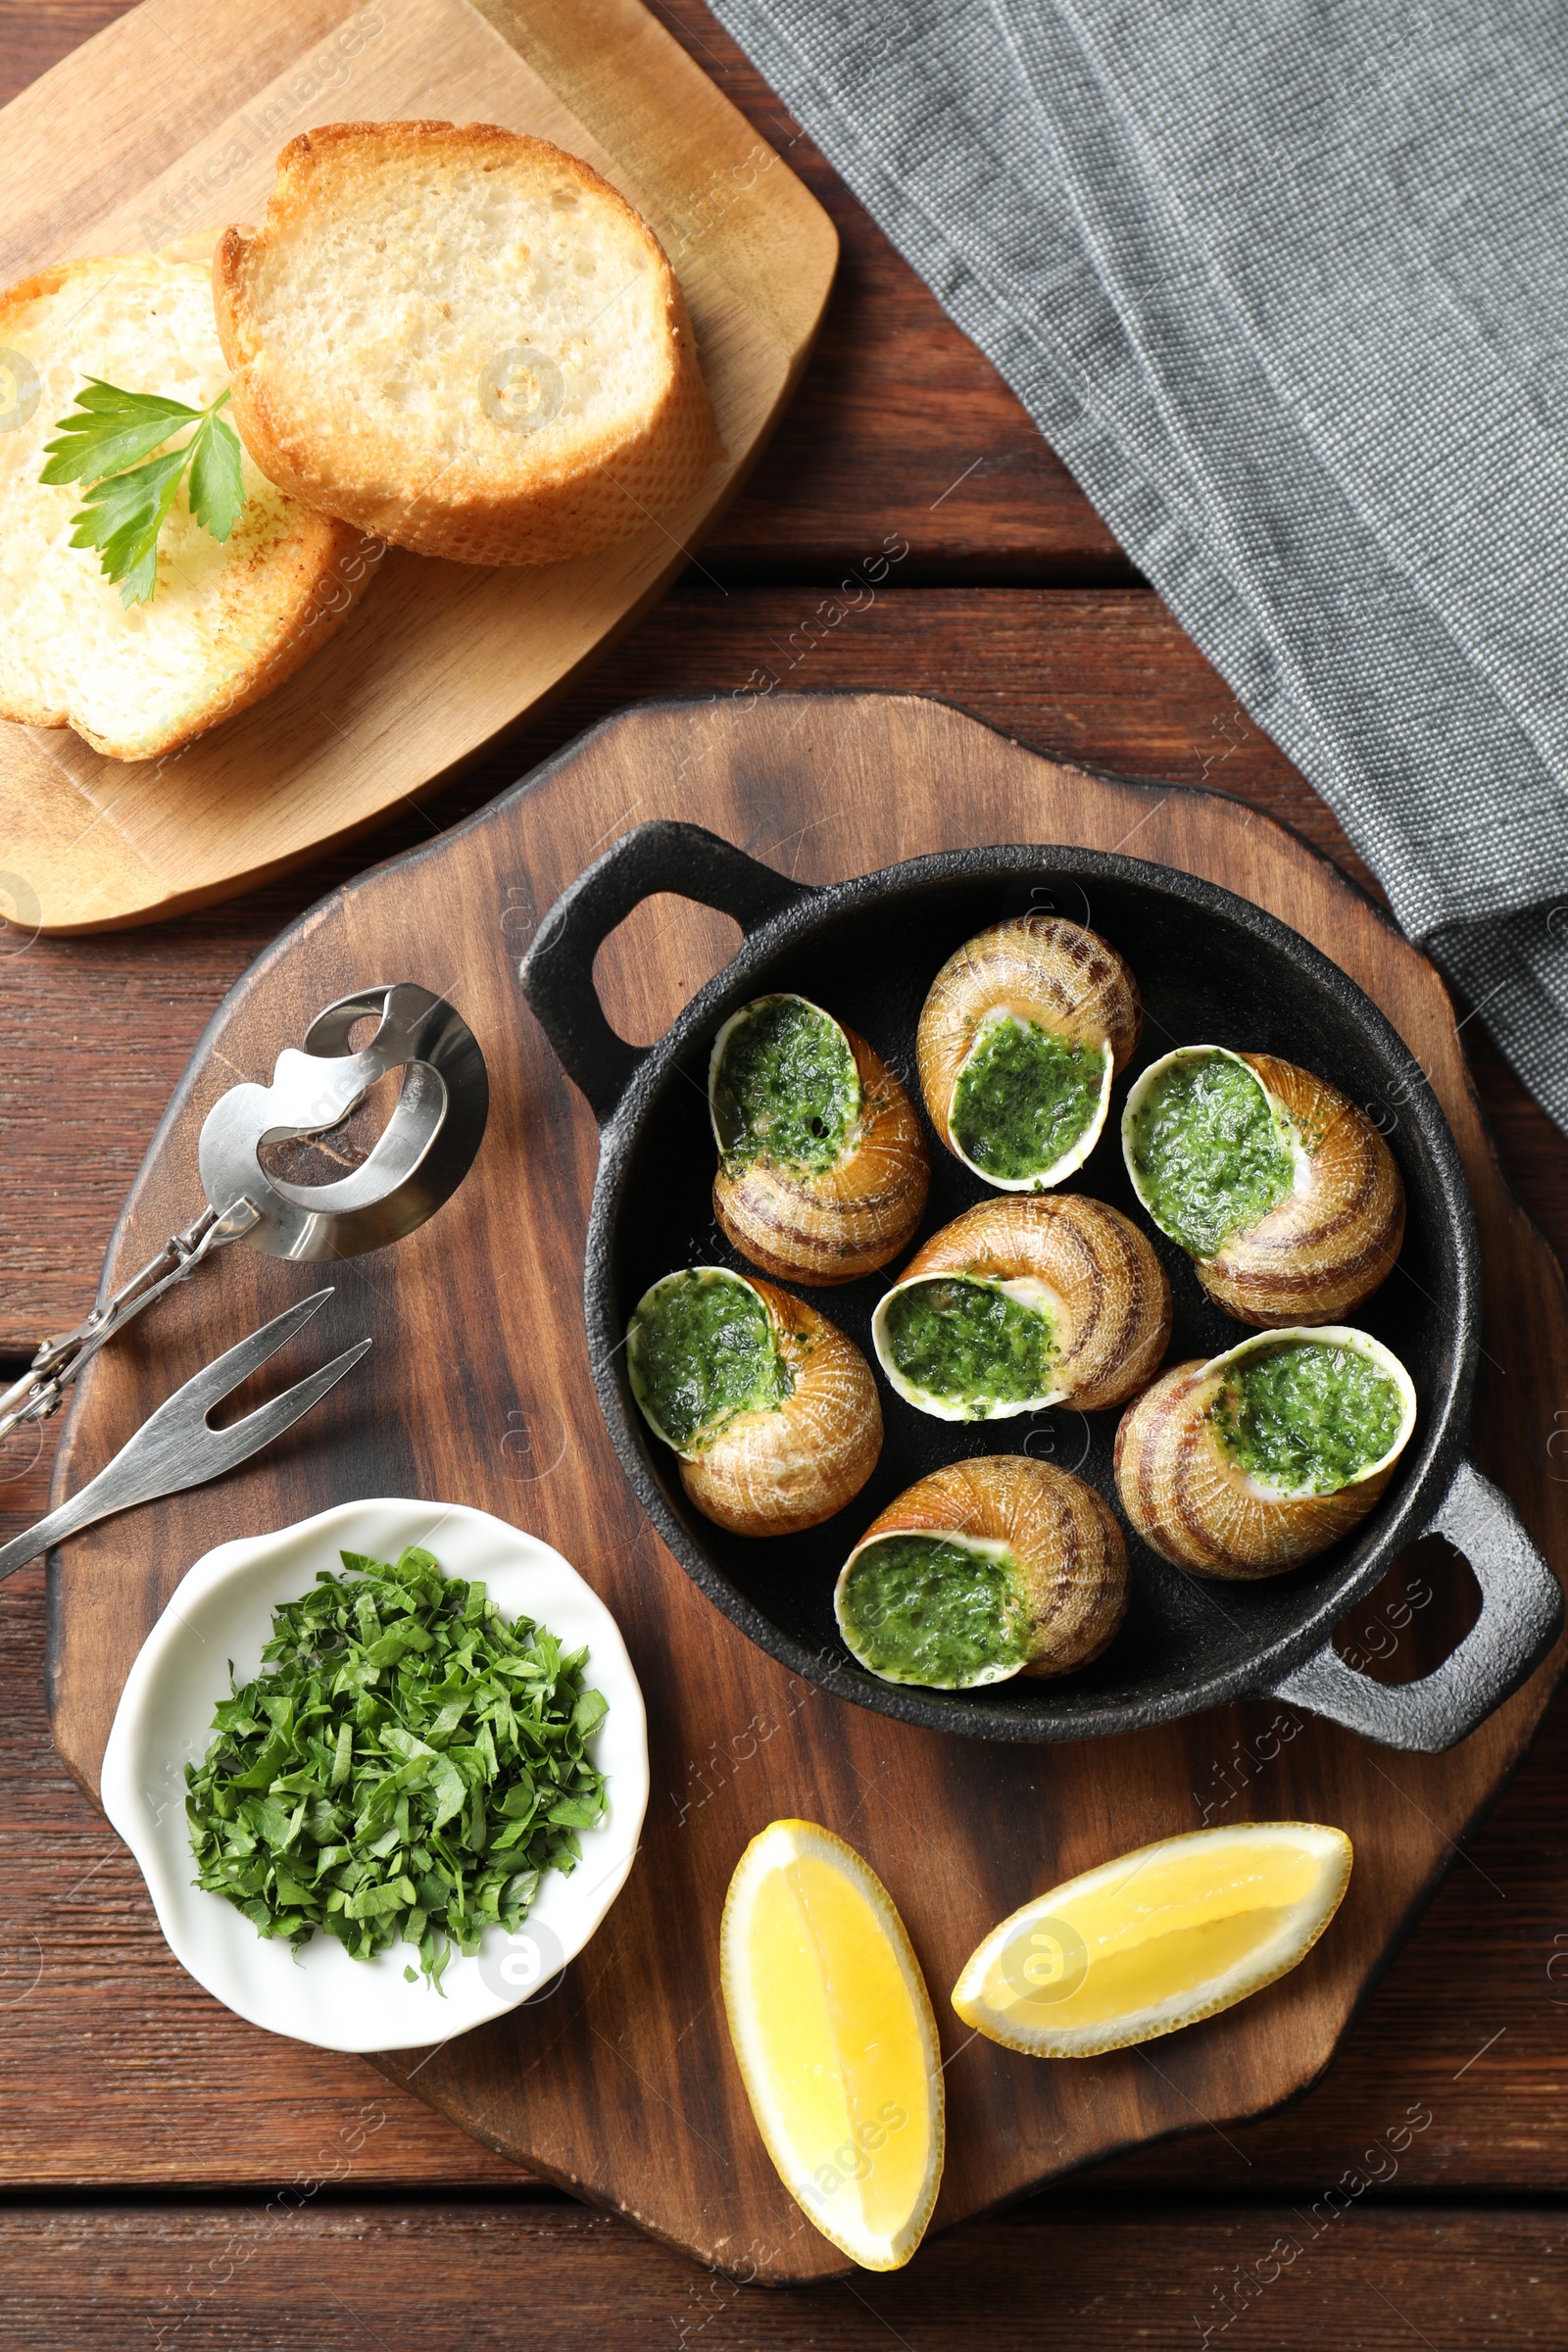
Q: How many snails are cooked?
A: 7